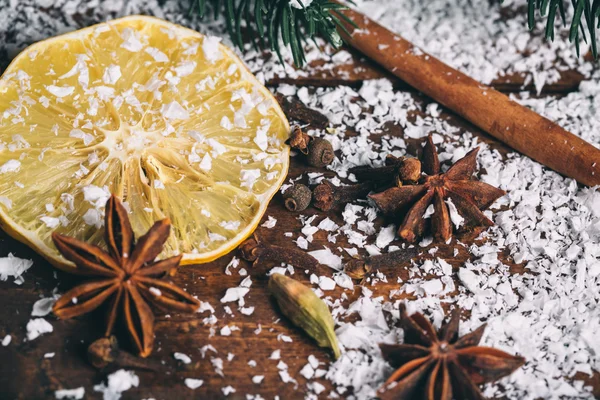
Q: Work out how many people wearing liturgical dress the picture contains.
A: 0